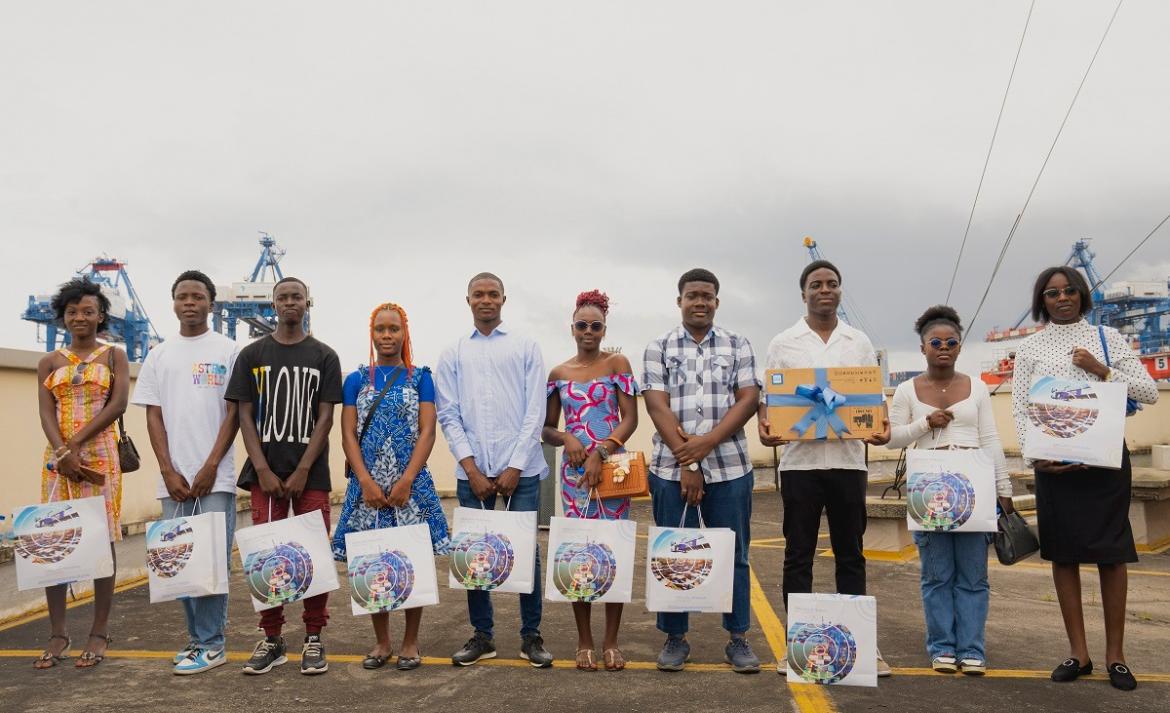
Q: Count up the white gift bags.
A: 10